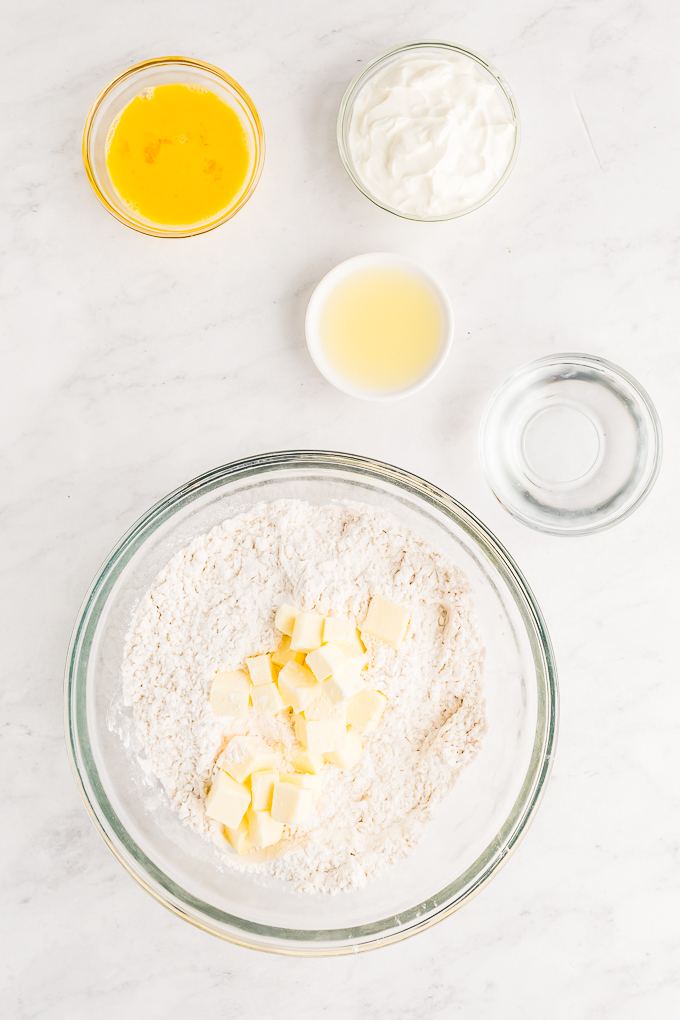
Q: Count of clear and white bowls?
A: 5